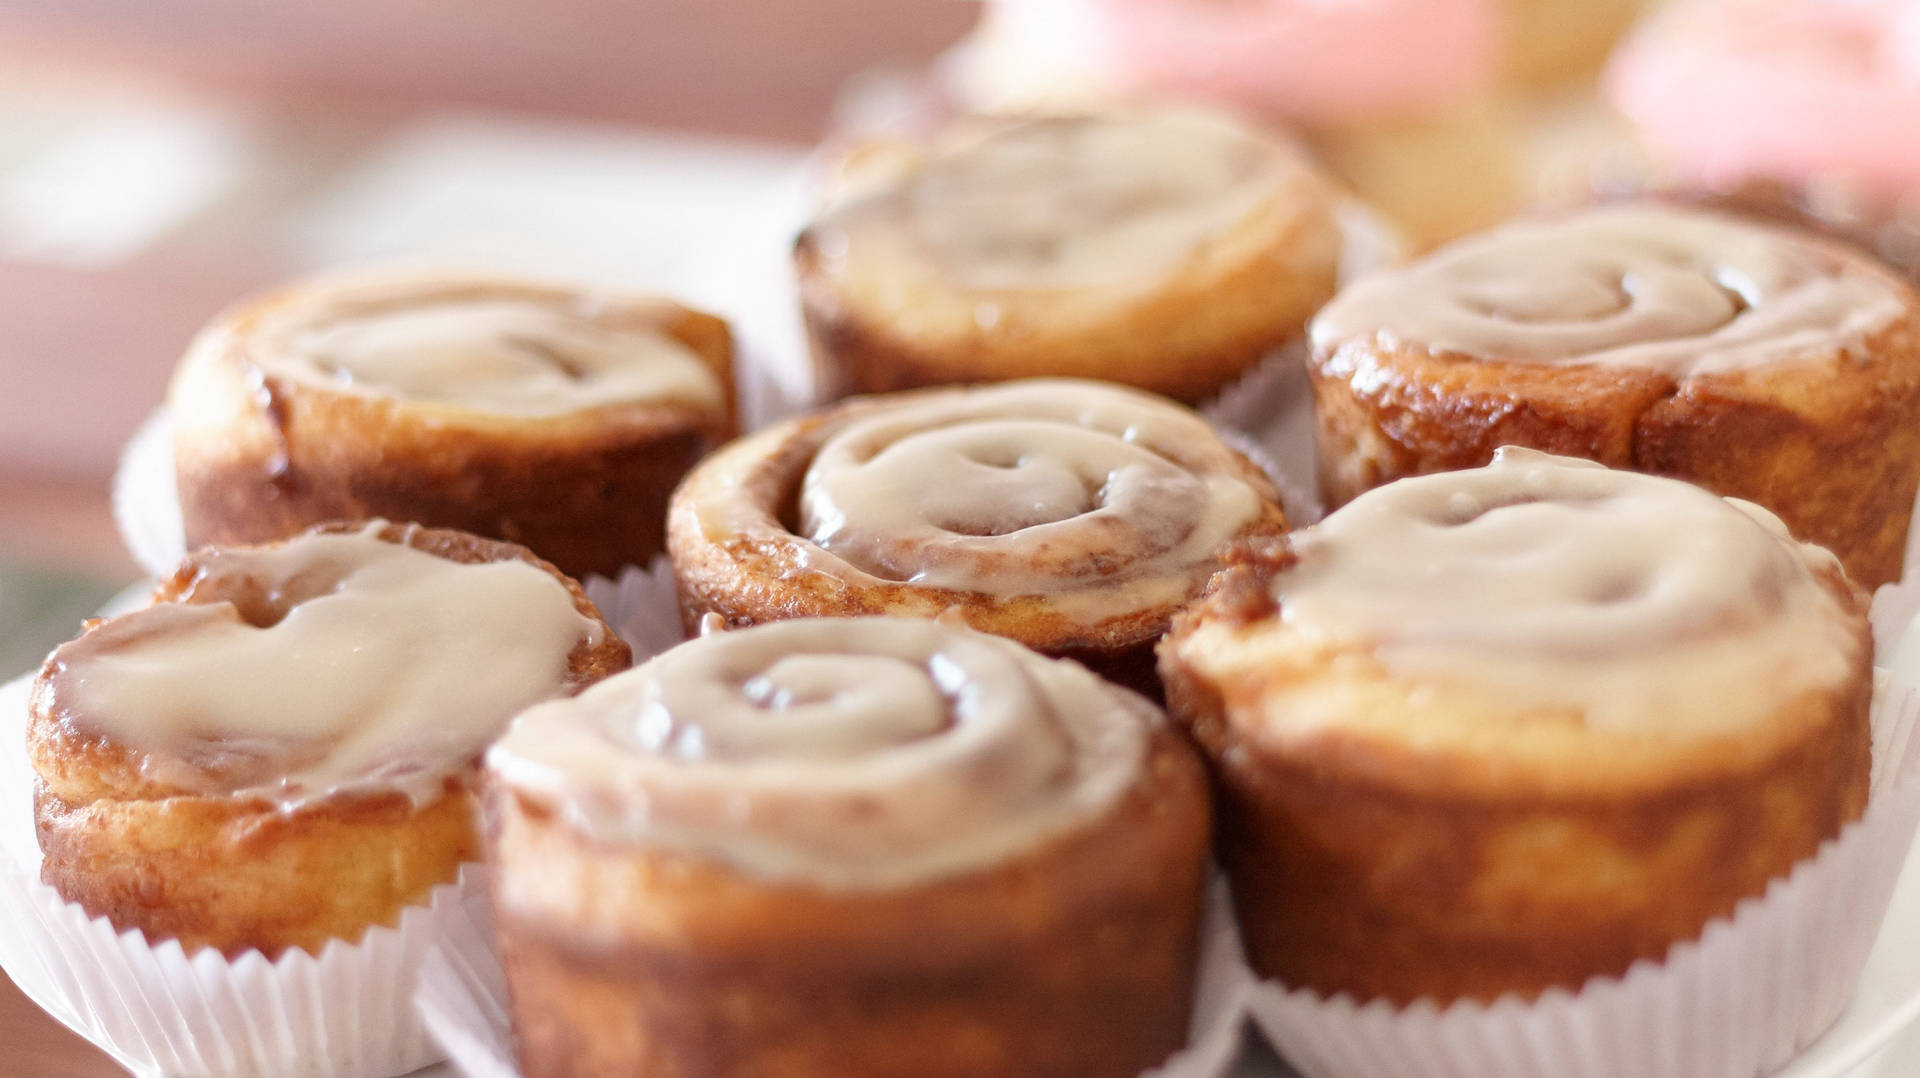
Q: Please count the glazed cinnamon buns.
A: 7